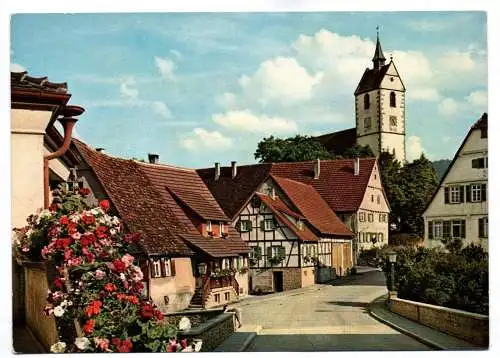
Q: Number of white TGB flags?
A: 0